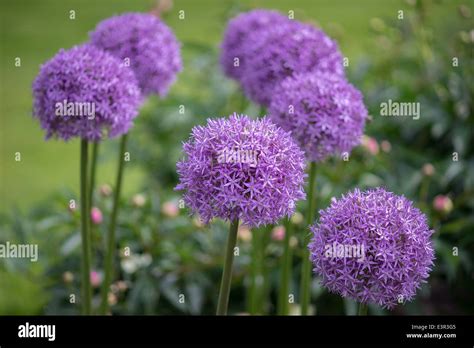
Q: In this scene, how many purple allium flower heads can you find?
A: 7